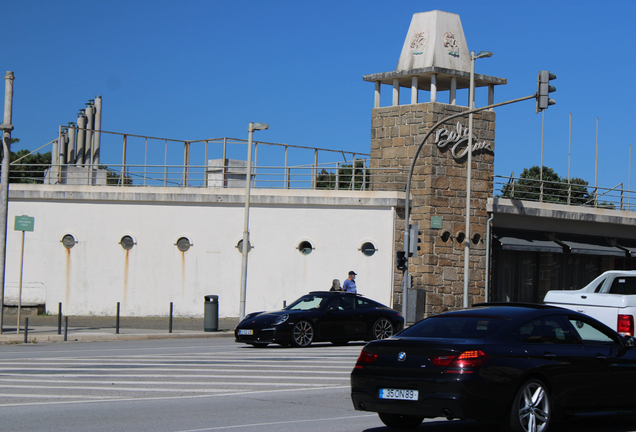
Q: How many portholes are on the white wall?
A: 6